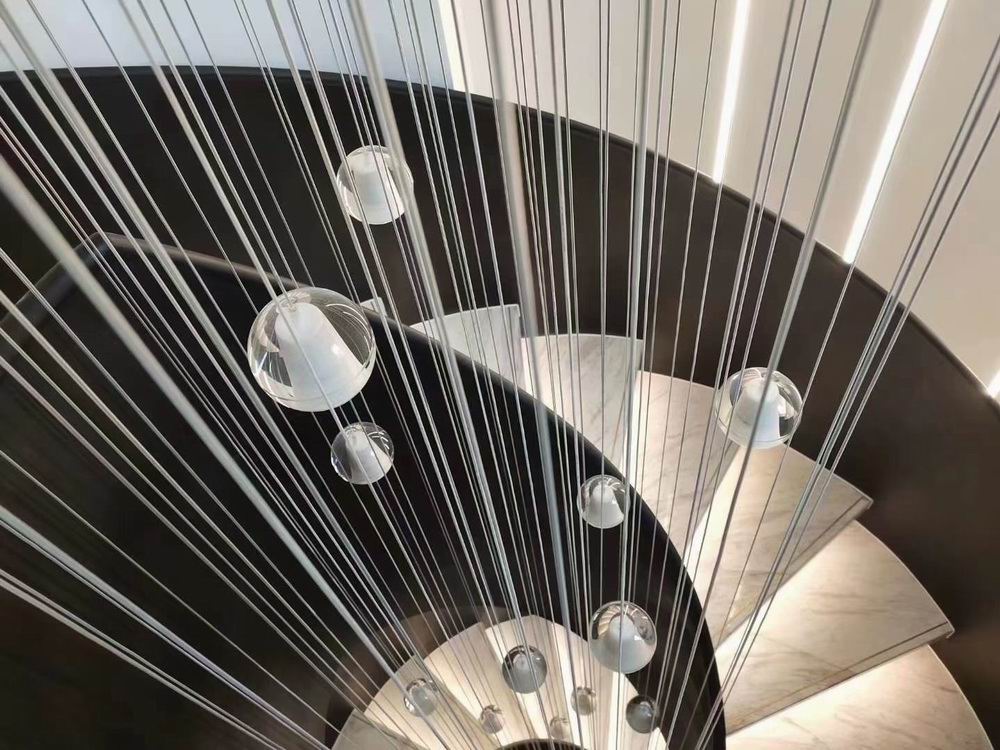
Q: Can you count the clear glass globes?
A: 12